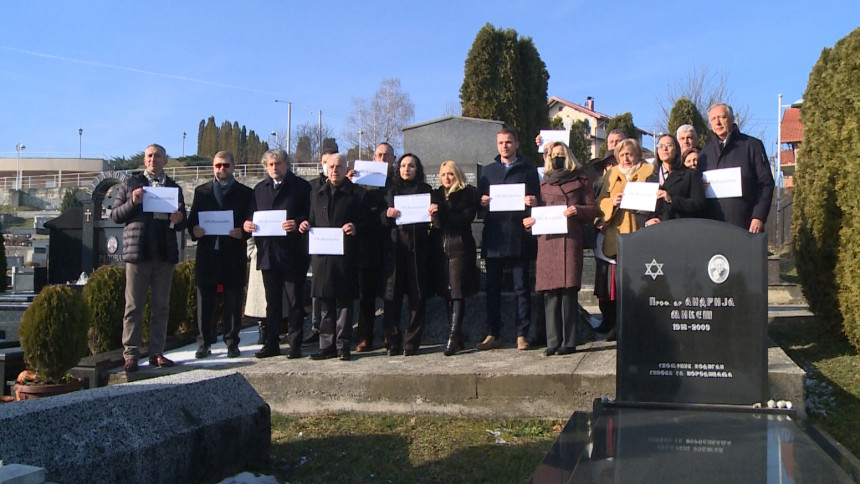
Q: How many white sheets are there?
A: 11